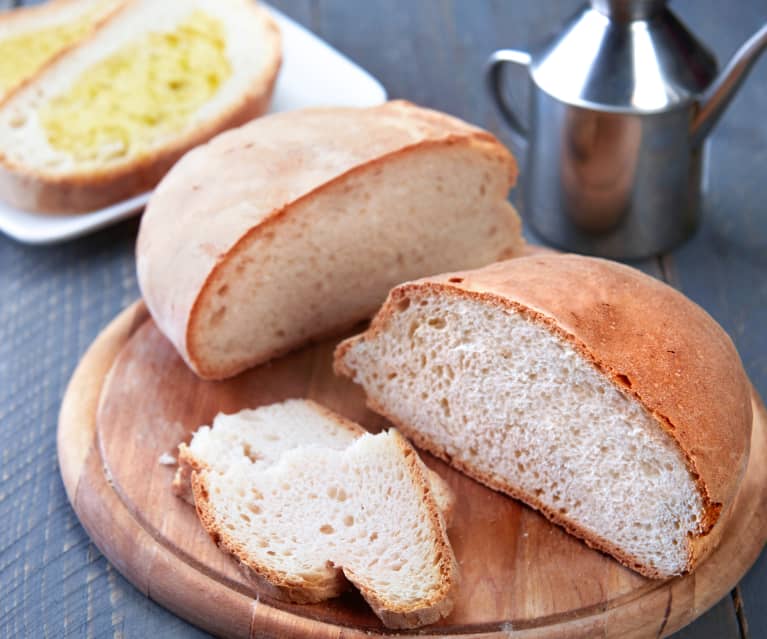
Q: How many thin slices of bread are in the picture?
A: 4